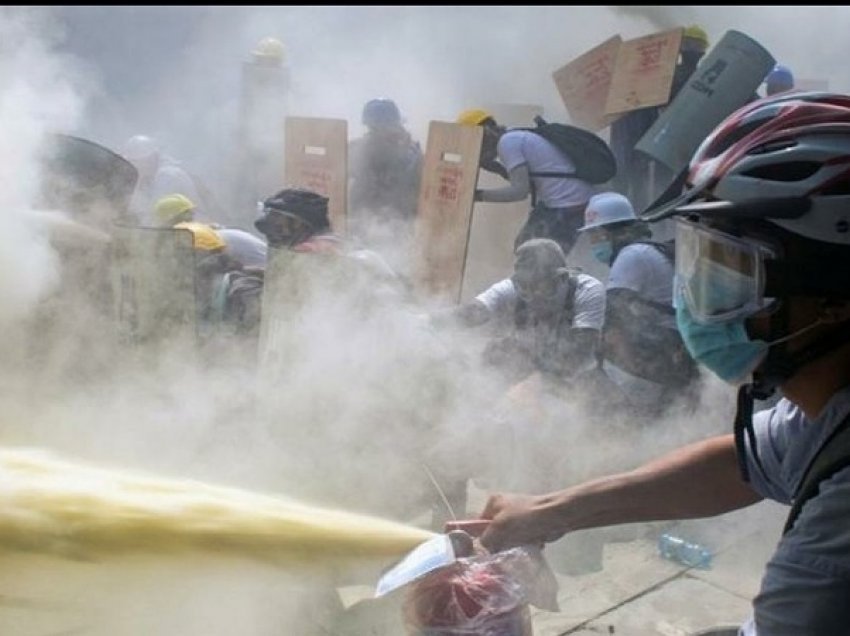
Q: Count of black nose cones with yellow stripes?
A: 0